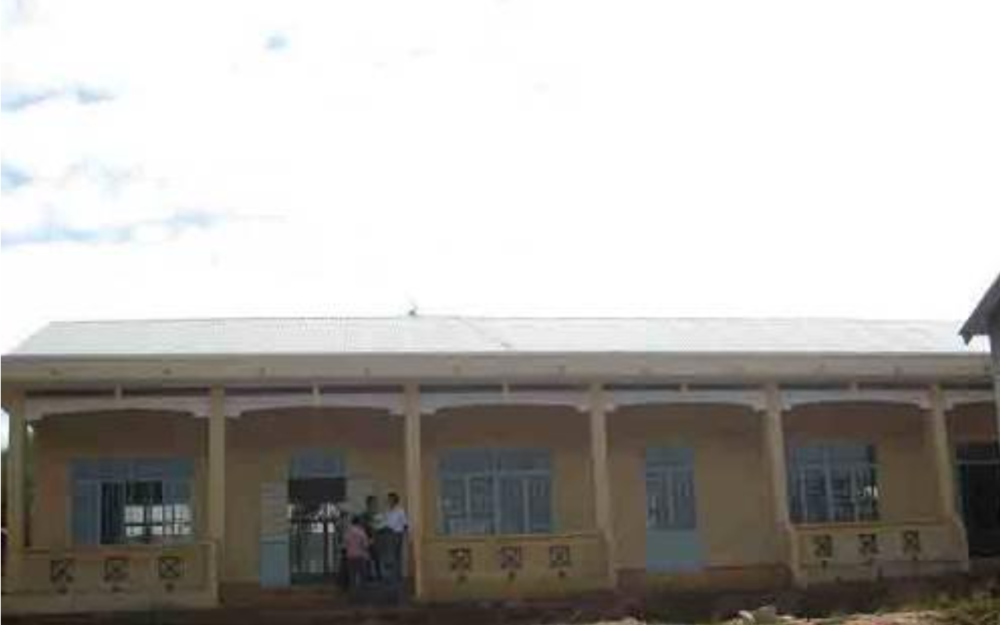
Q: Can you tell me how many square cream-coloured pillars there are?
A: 6